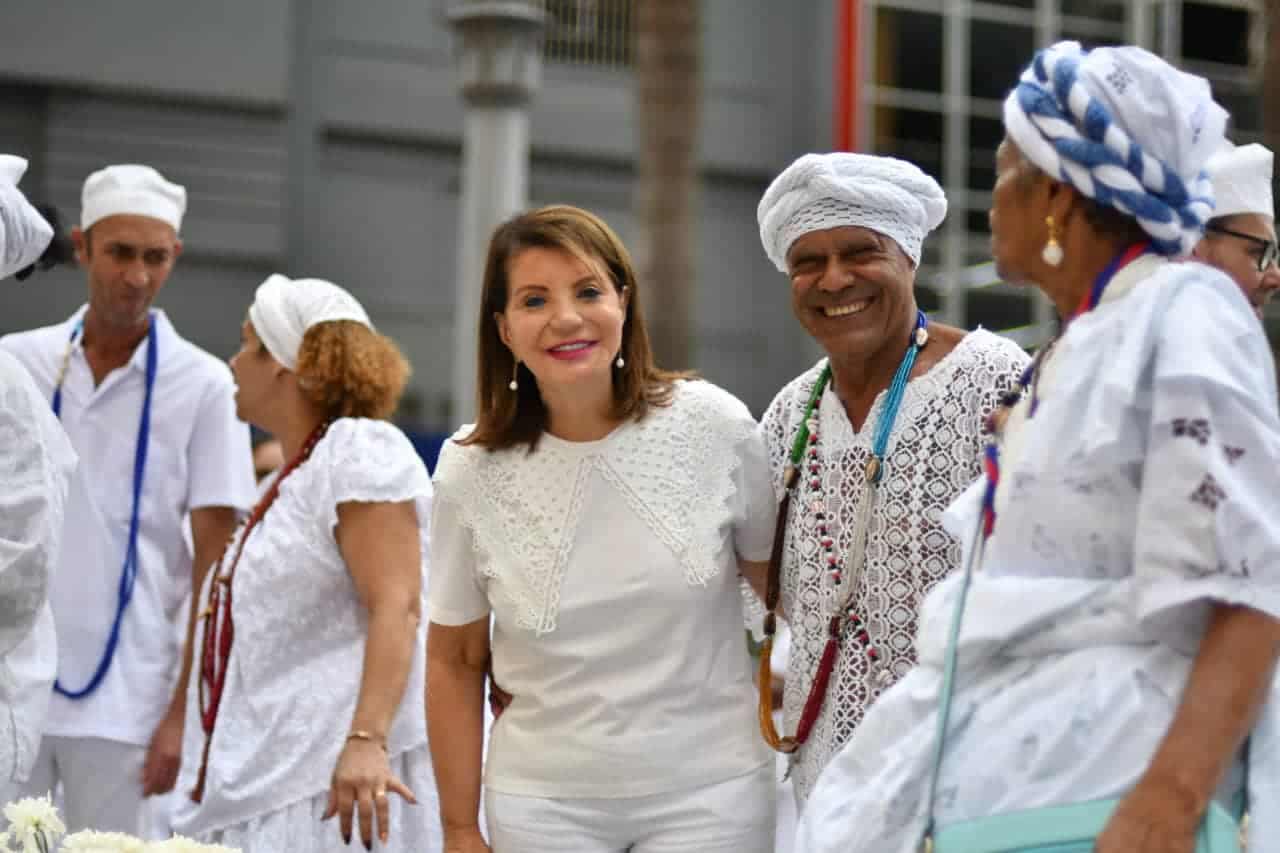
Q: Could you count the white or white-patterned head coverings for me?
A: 6